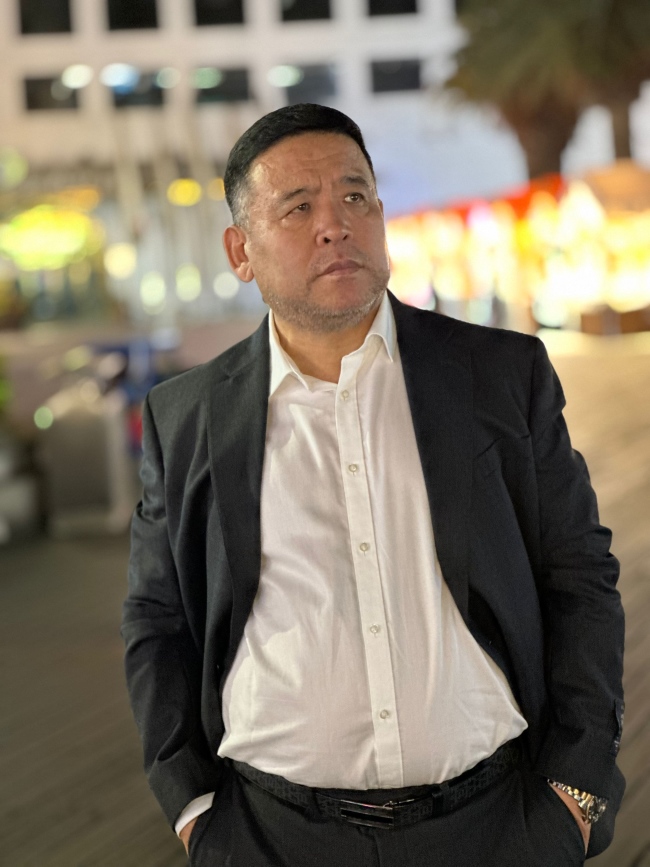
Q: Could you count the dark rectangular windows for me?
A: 10